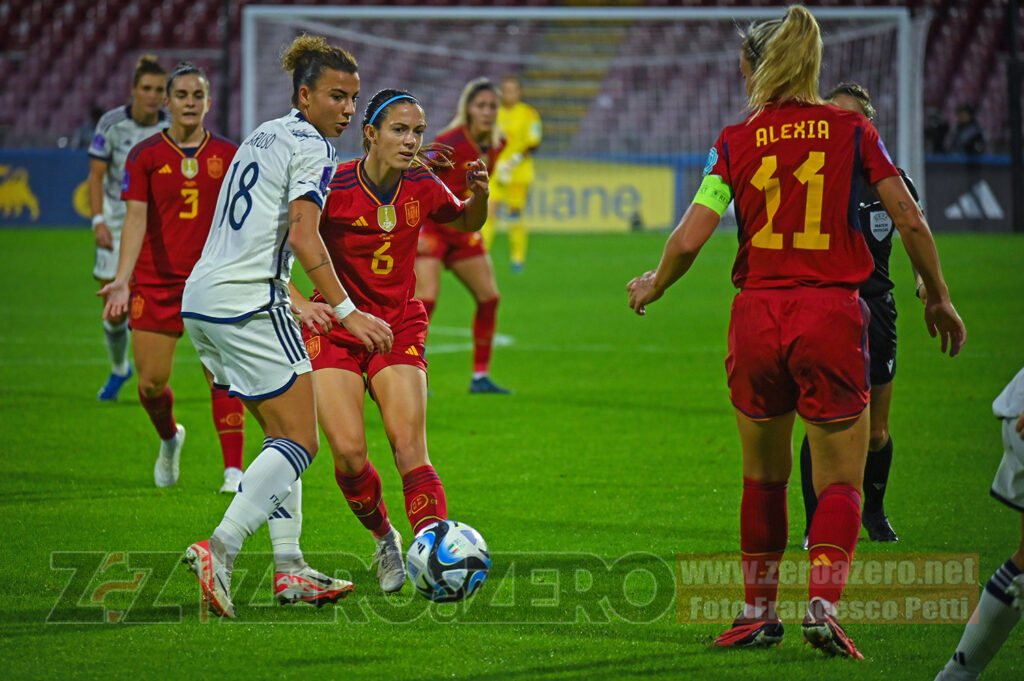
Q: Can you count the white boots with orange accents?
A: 2